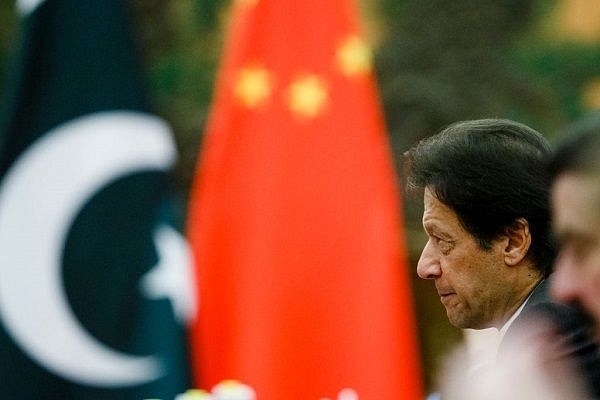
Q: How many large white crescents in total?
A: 1